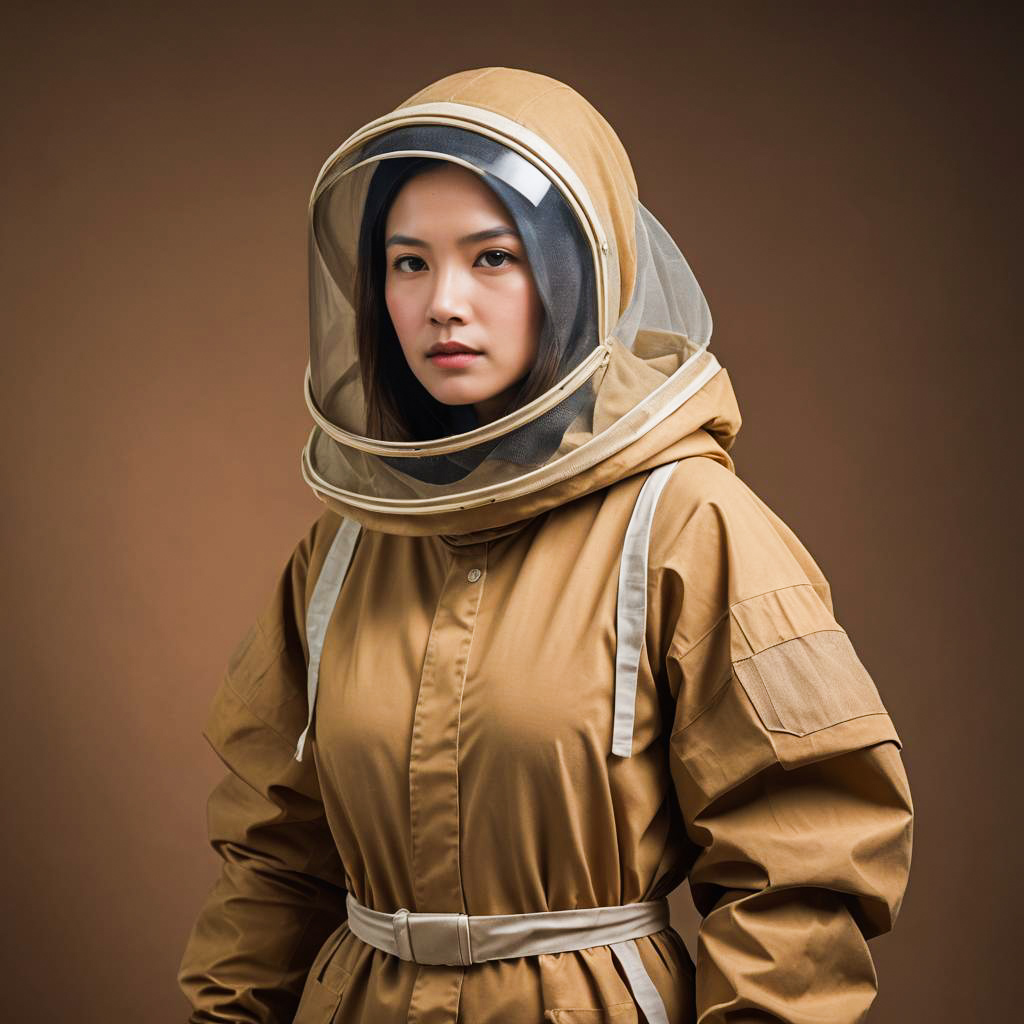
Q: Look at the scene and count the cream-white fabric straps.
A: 4